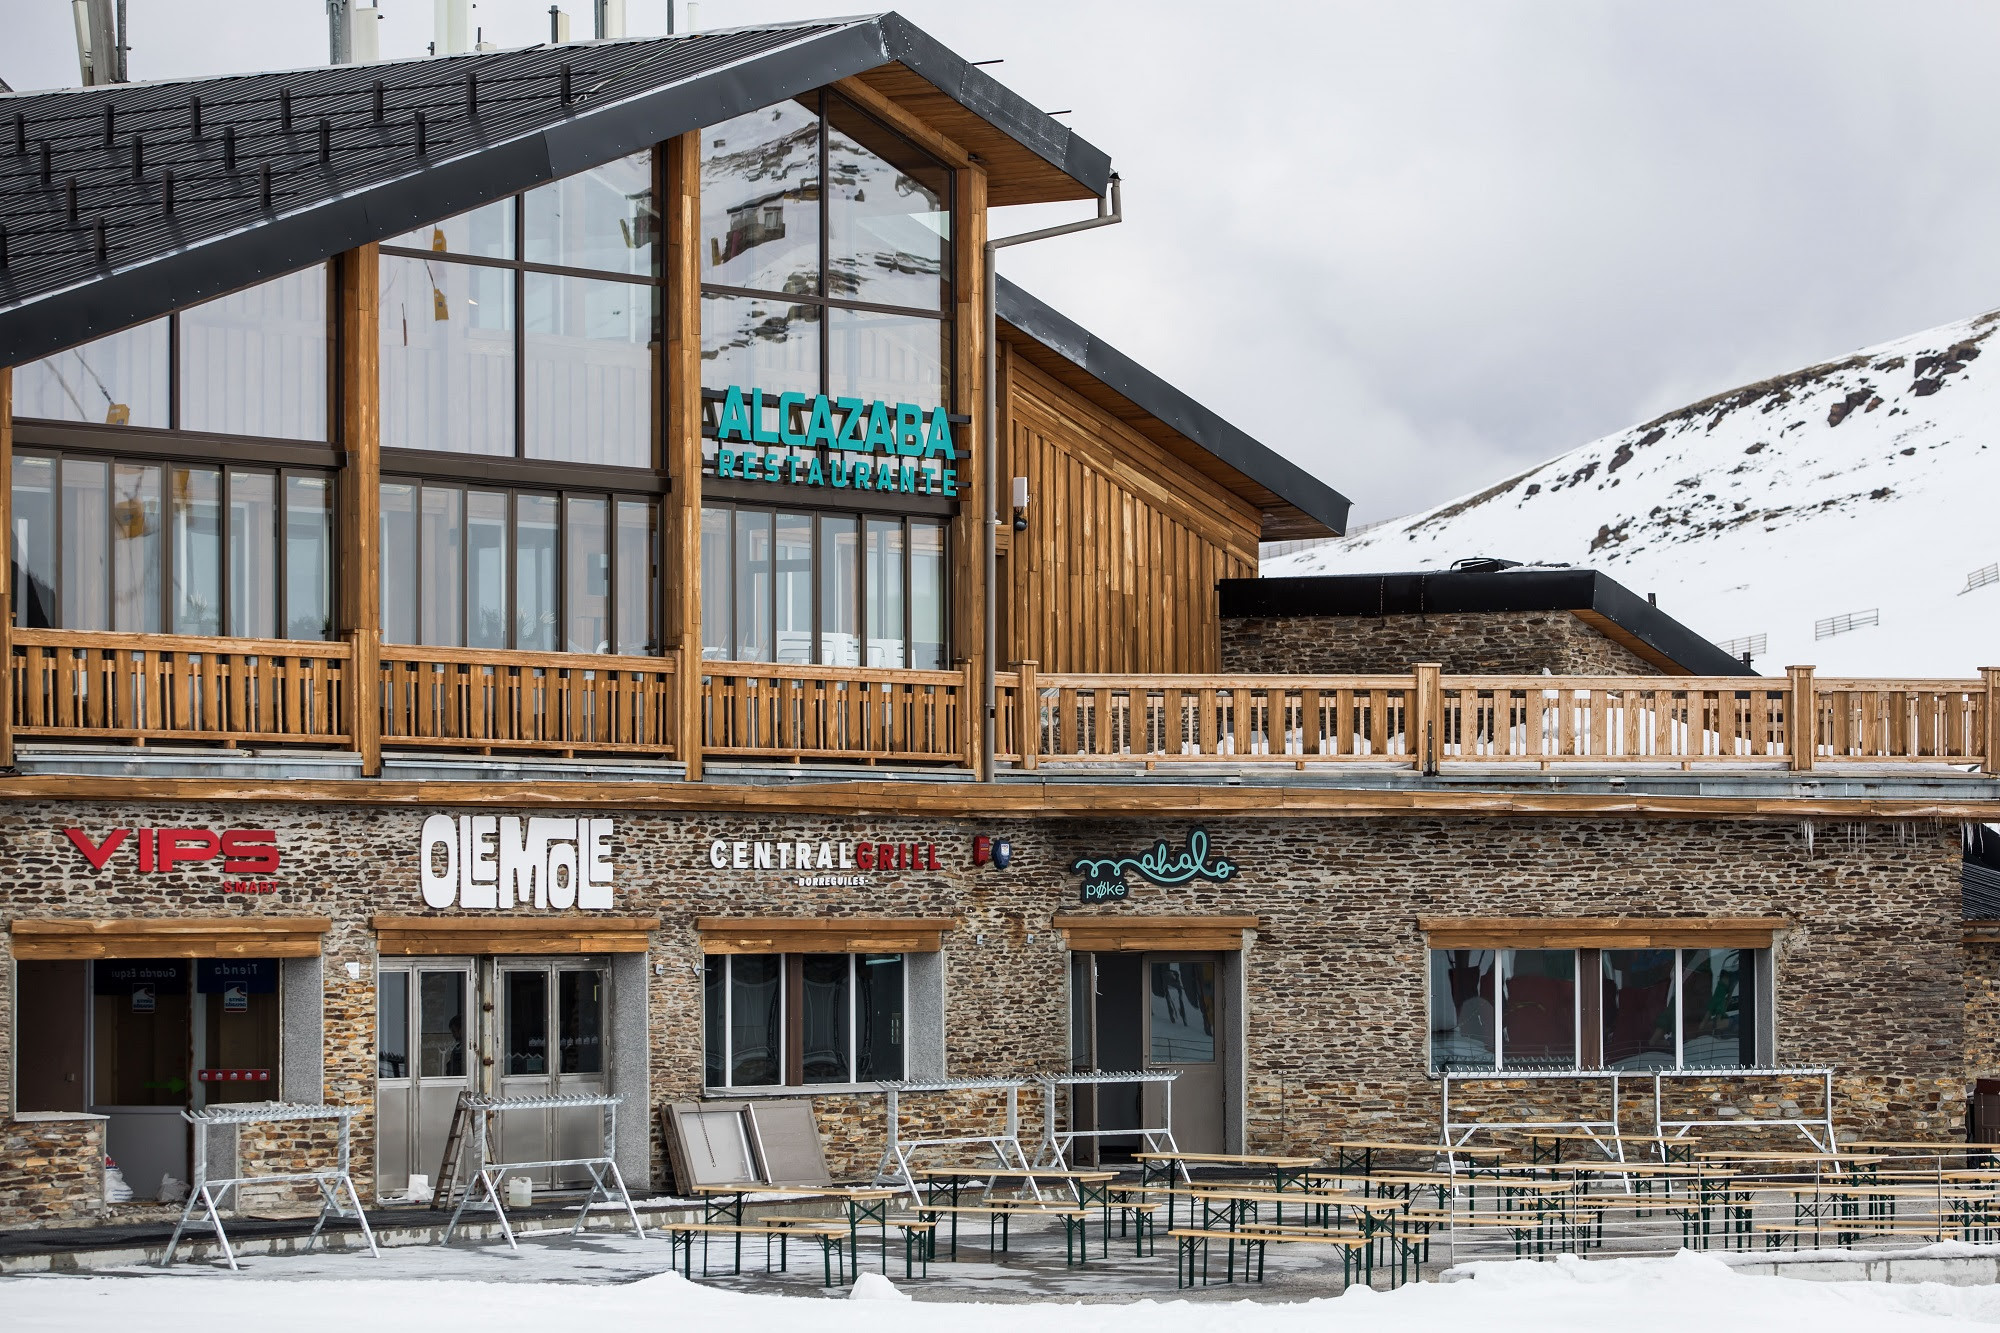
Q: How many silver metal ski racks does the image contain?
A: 6